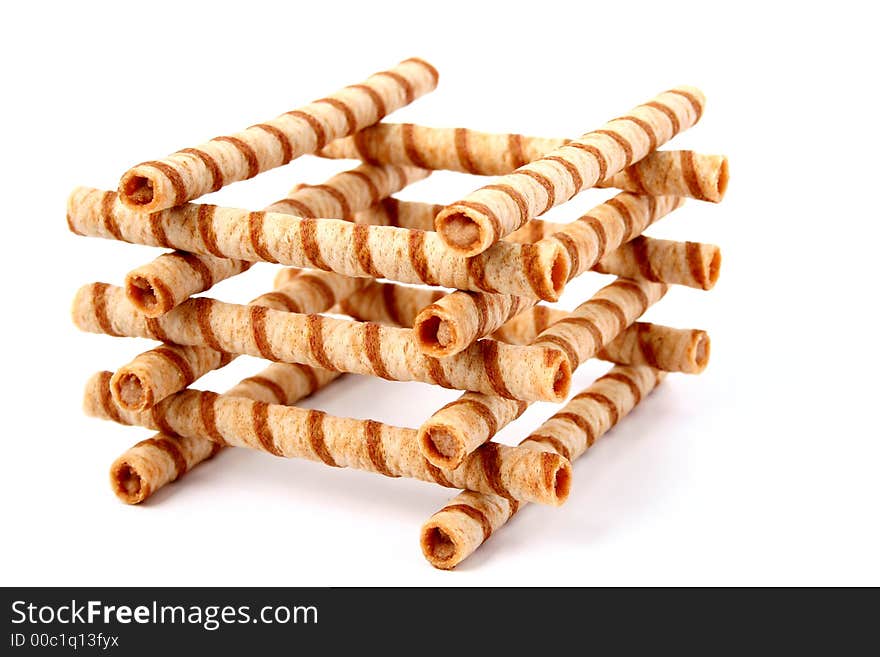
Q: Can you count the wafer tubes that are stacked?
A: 14